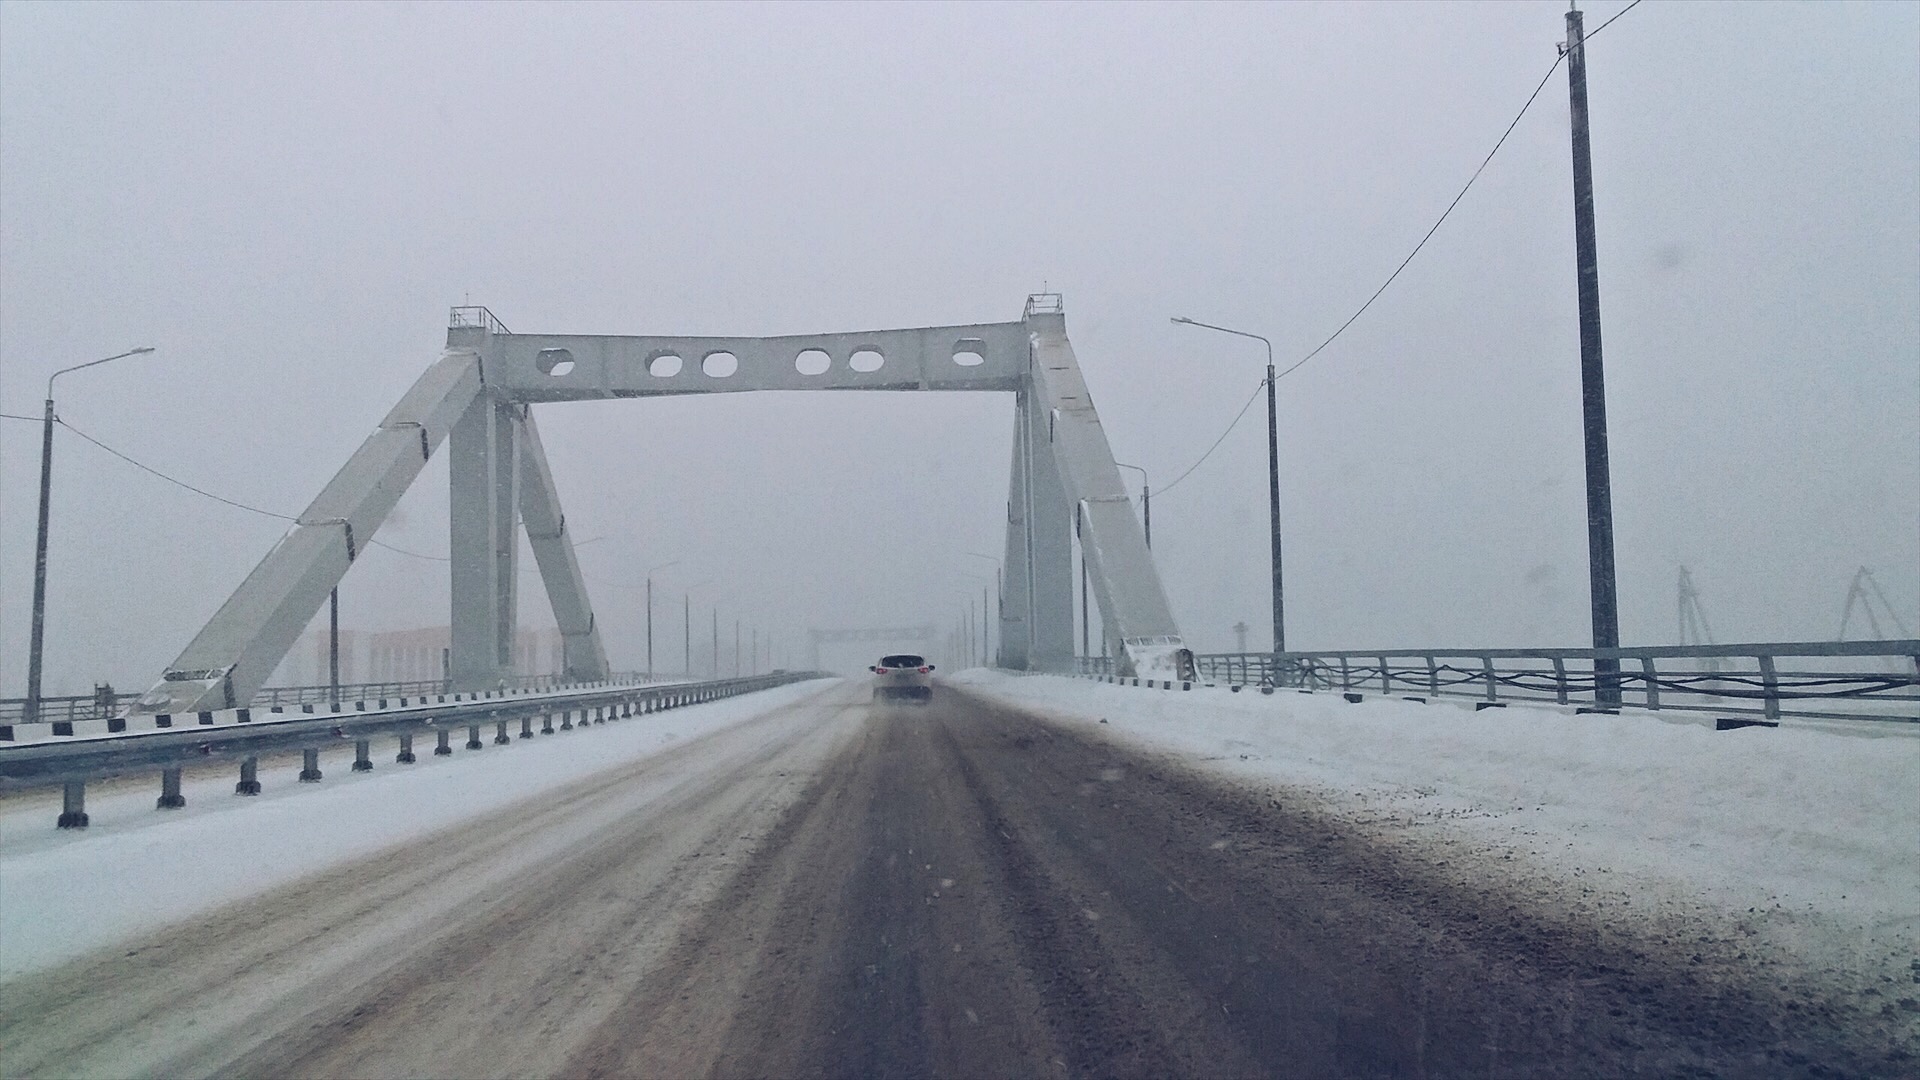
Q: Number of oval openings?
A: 6